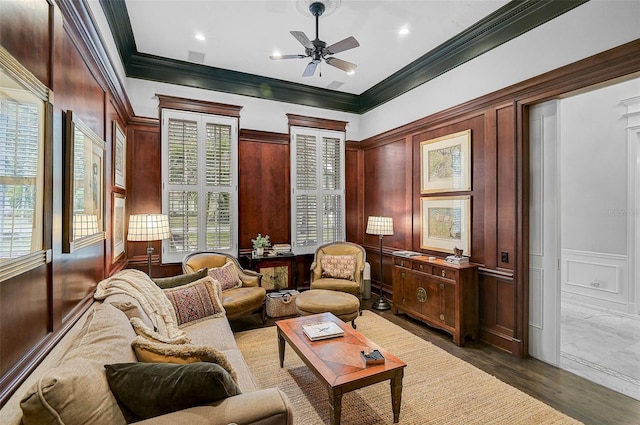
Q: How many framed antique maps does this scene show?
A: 2